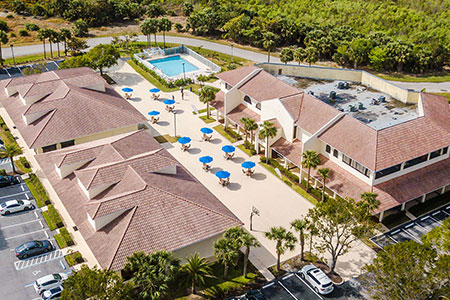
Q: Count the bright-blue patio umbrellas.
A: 10